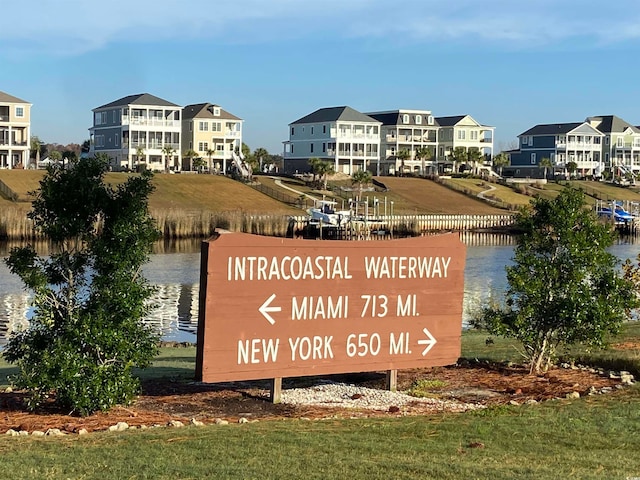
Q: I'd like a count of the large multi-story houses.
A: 8